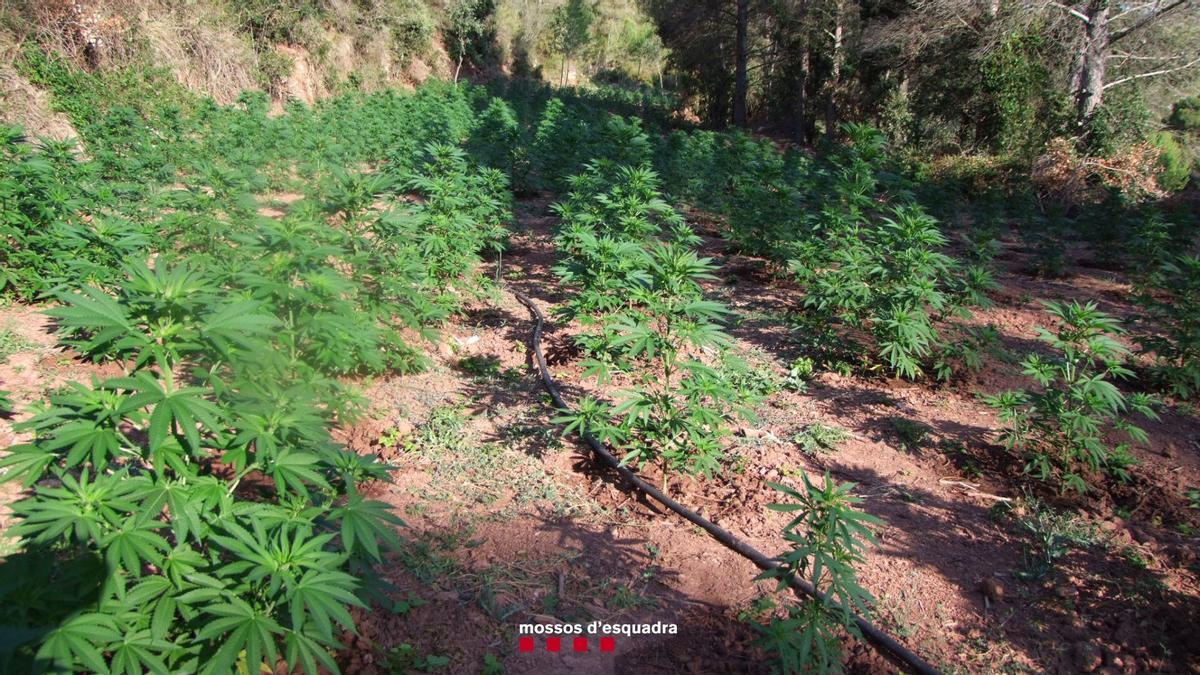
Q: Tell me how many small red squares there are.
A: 4